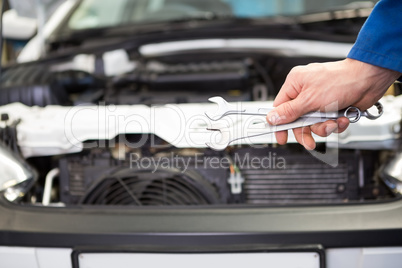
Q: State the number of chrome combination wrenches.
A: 2